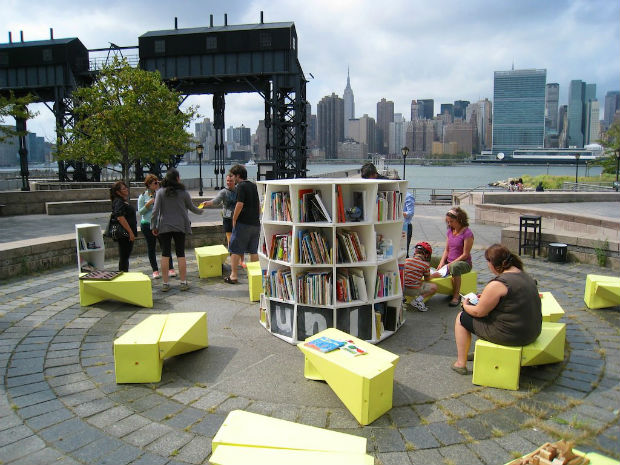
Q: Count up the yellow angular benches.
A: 11